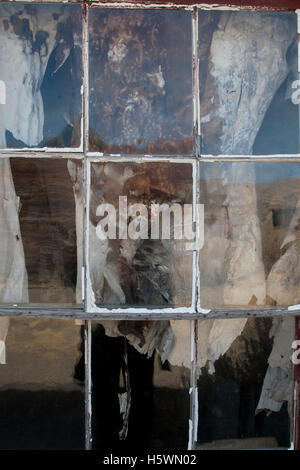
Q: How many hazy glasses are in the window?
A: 9